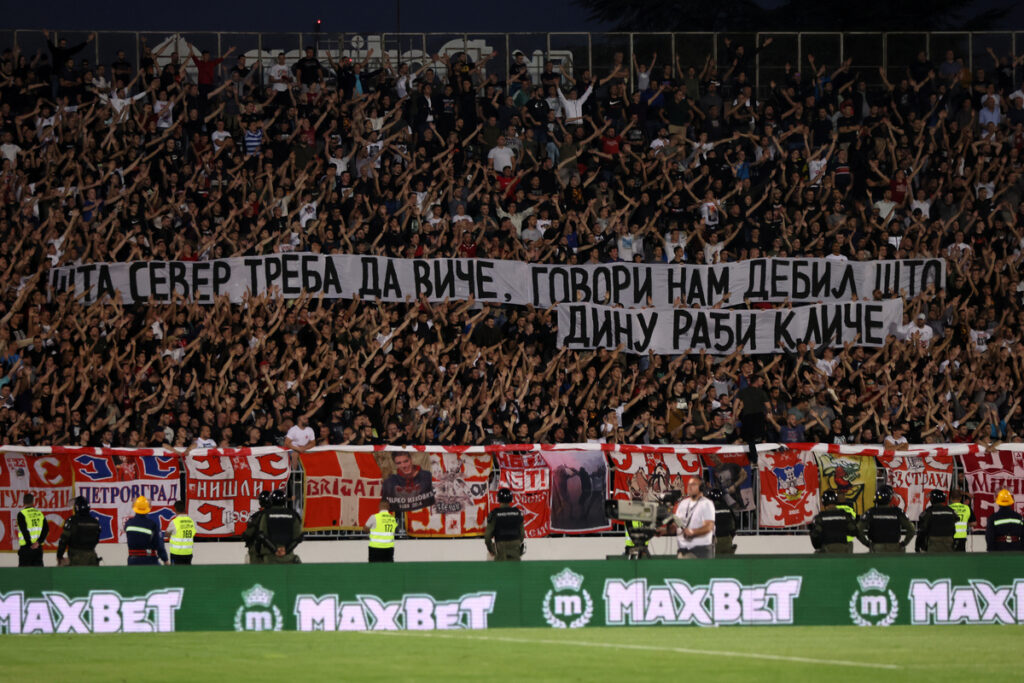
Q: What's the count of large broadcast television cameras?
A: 1